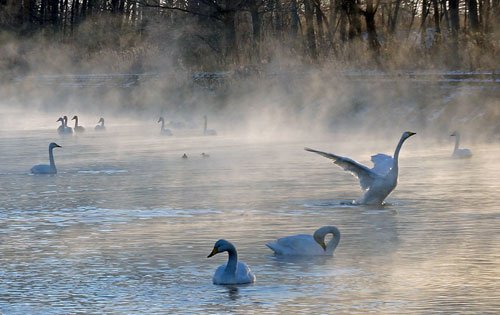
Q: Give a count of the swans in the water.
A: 11